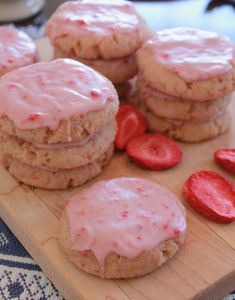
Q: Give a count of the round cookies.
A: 11